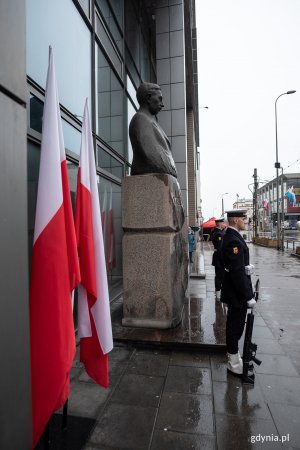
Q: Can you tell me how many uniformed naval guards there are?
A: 2